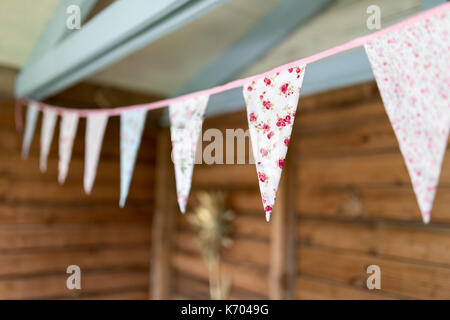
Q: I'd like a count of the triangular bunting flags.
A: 8